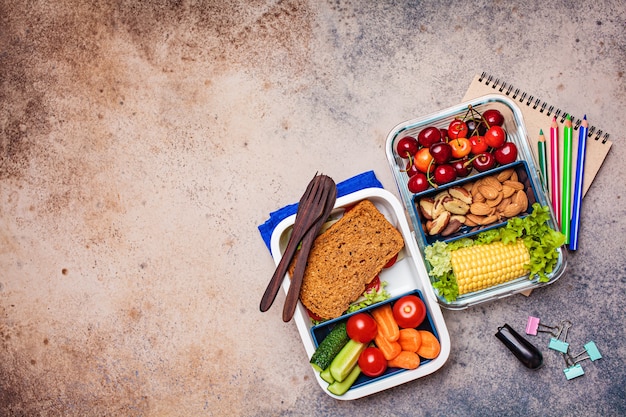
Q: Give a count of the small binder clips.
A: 4